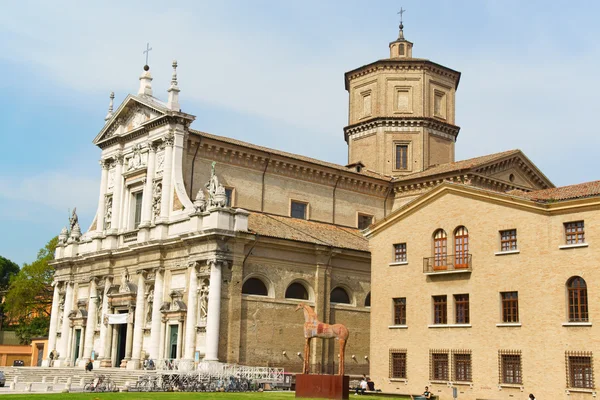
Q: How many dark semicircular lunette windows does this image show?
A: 4